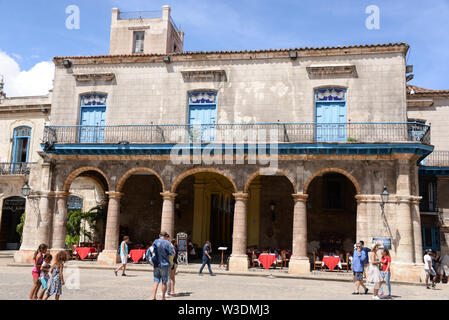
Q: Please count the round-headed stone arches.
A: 5